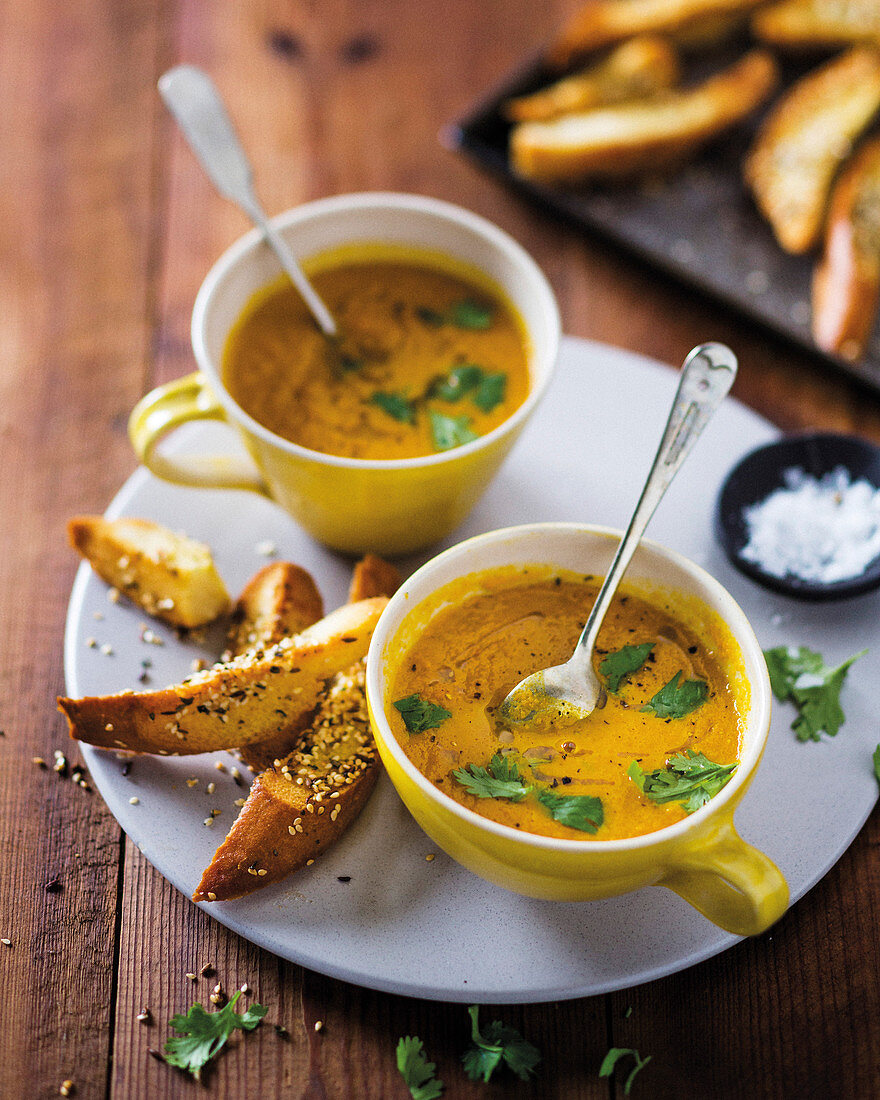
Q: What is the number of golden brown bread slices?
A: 11